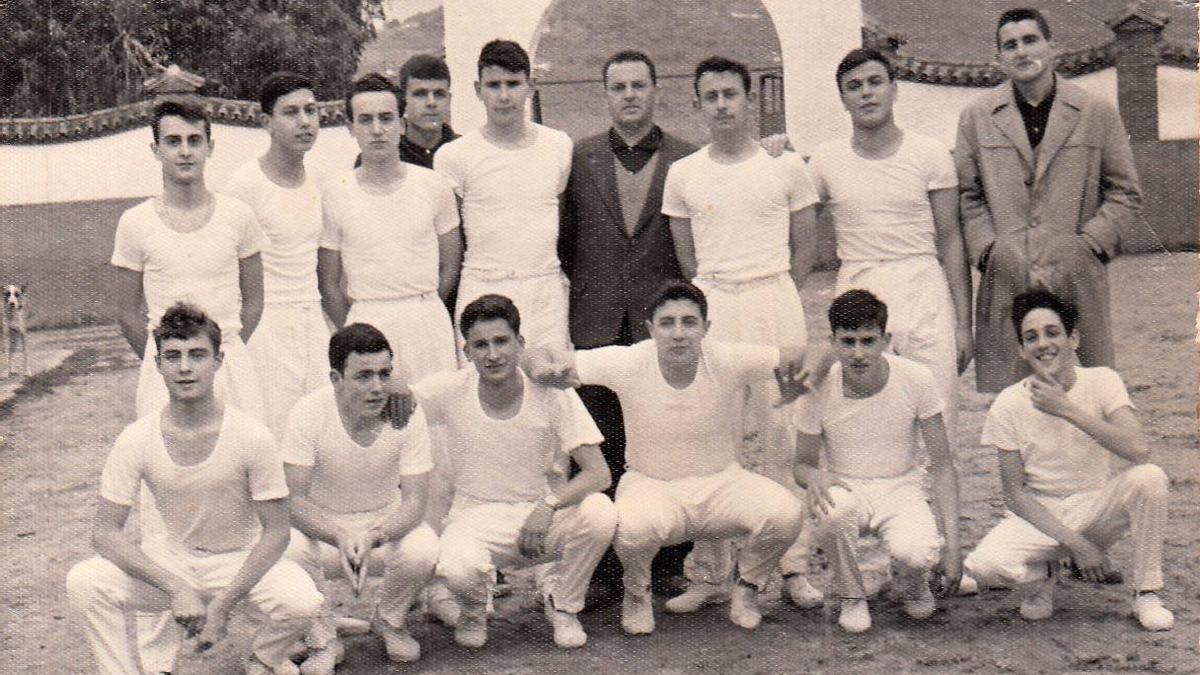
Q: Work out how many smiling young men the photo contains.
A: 1